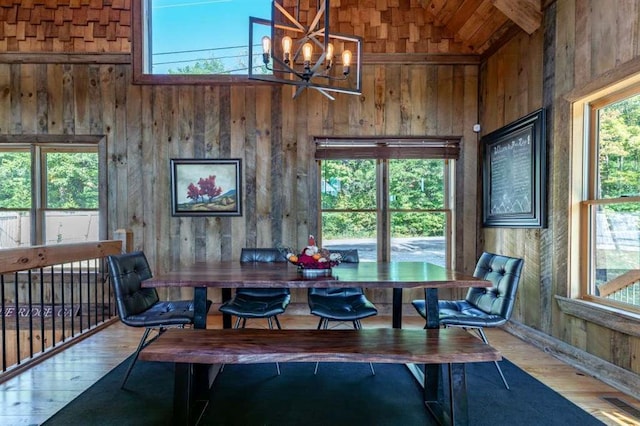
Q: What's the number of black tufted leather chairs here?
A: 4